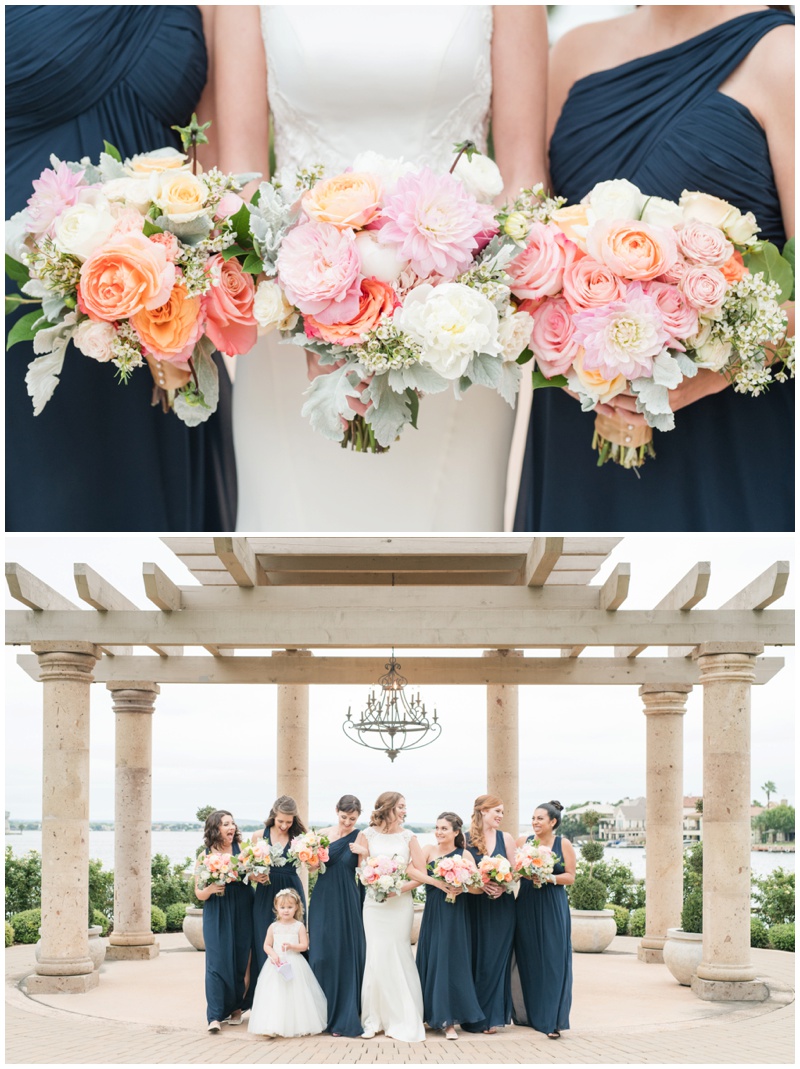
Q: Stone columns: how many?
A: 6